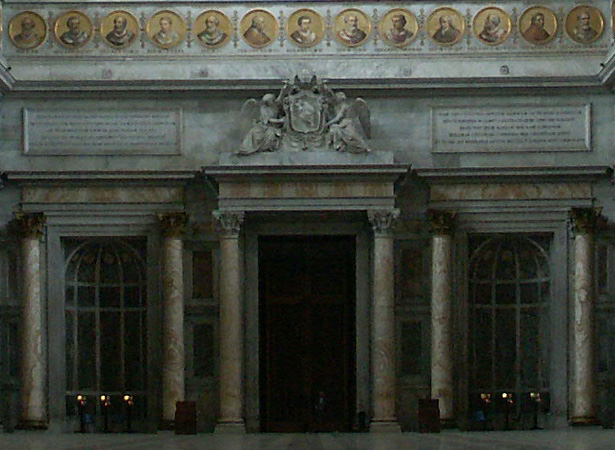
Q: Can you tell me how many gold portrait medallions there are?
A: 13